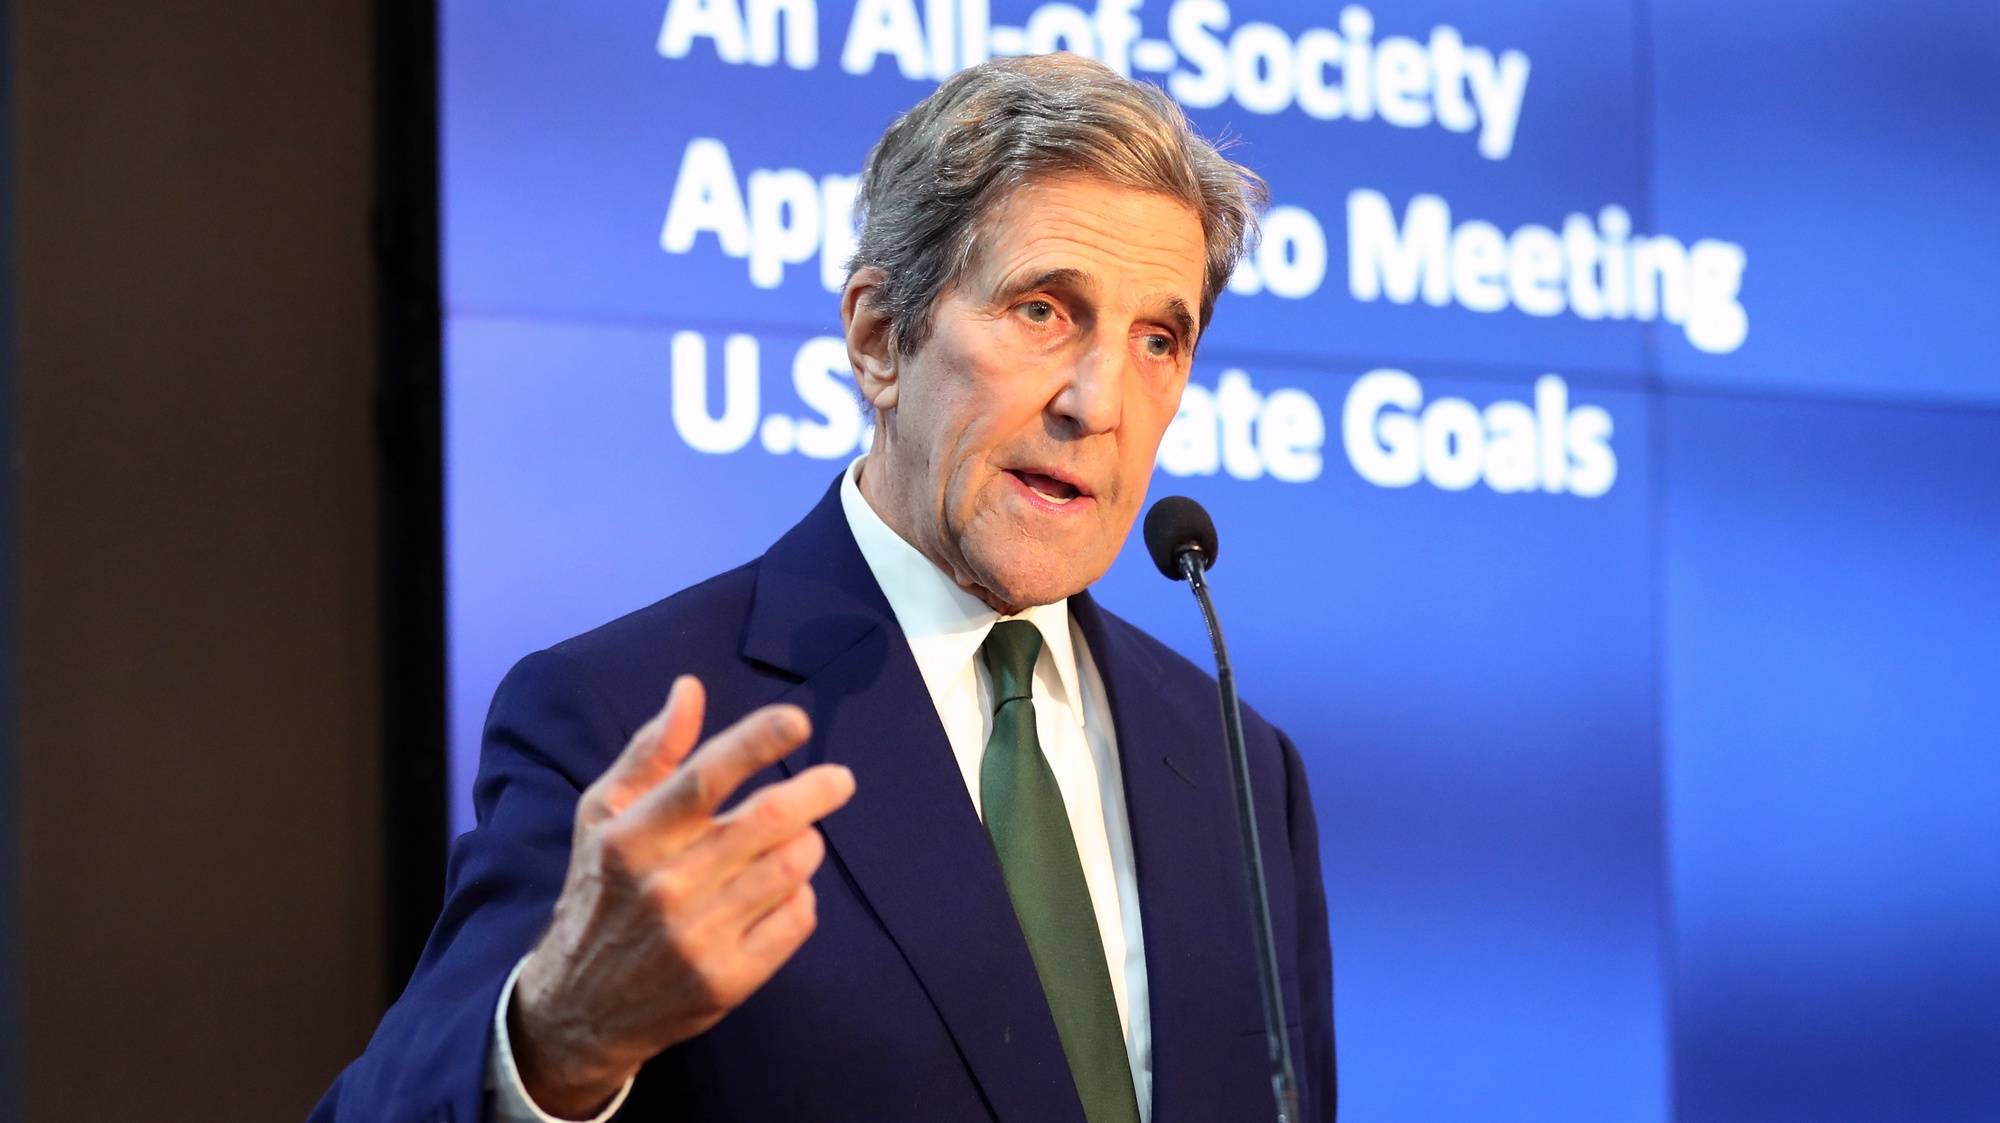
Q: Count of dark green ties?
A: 1